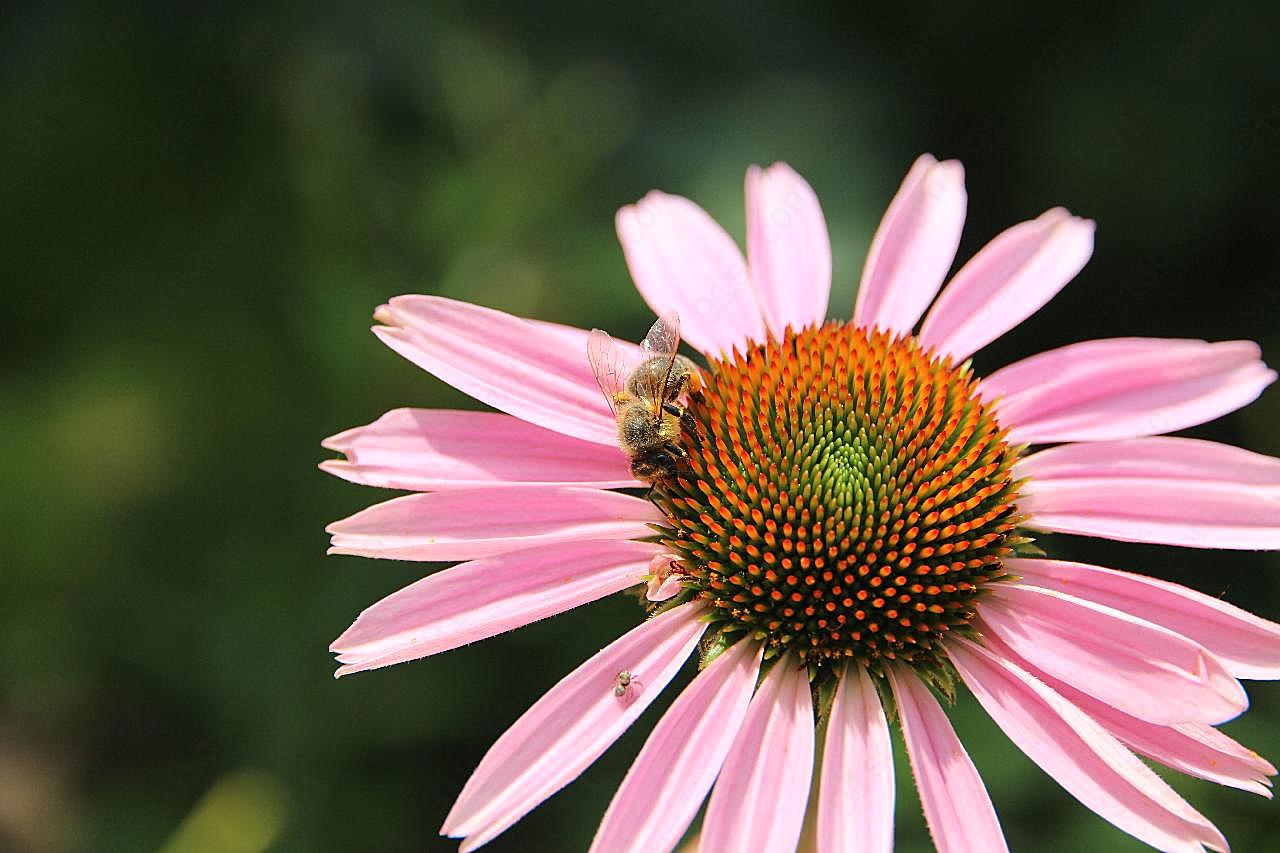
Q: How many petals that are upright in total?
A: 4